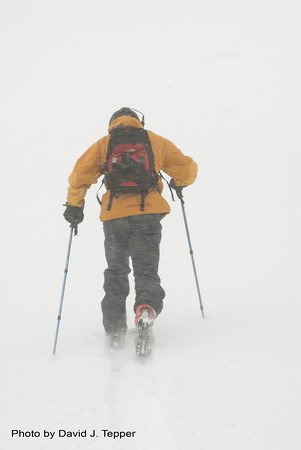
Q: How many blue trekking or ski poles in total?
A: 2